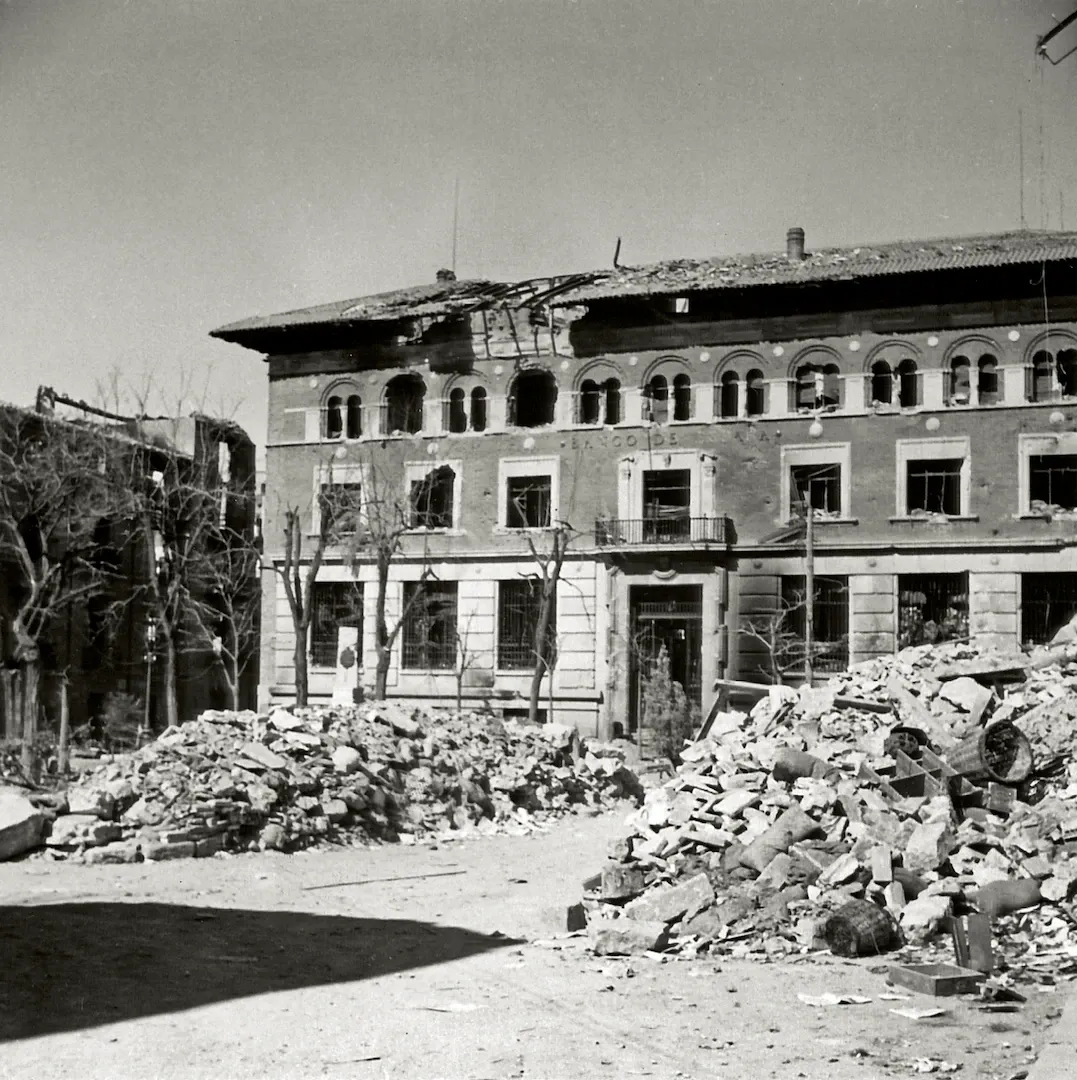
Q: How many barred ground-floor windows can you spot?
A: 6